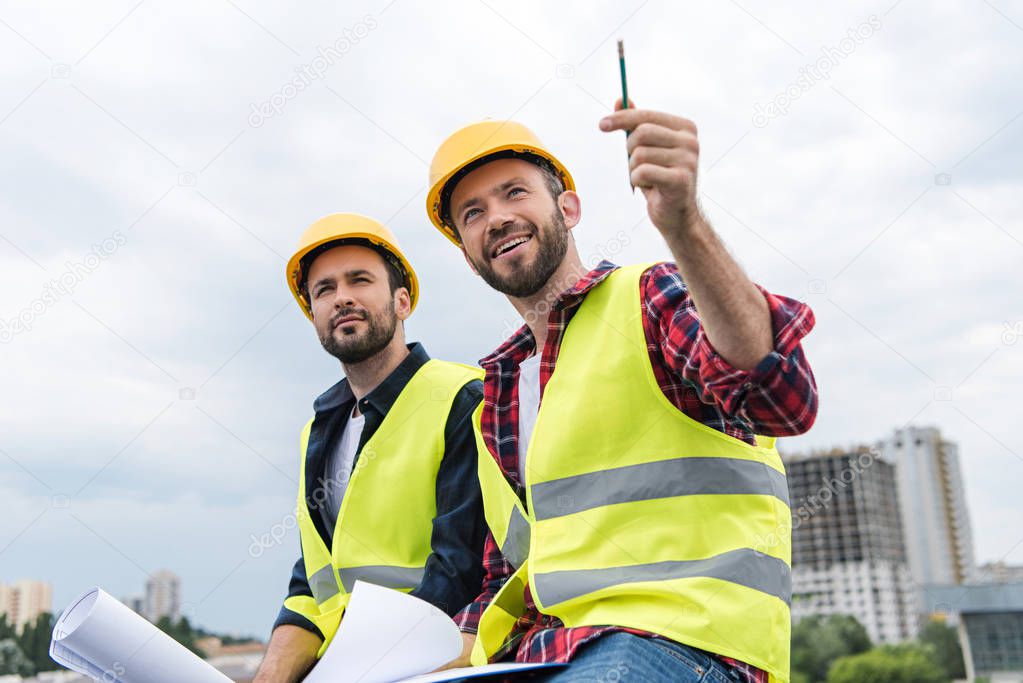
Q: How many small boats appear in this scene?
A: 0